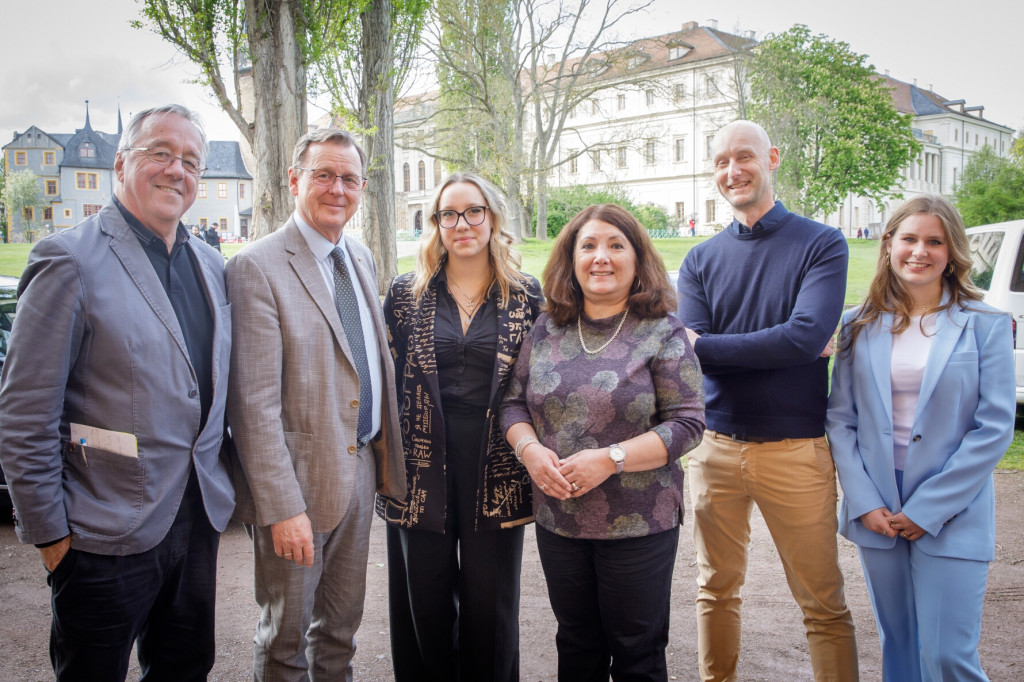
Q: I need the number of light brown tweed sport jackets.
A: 1